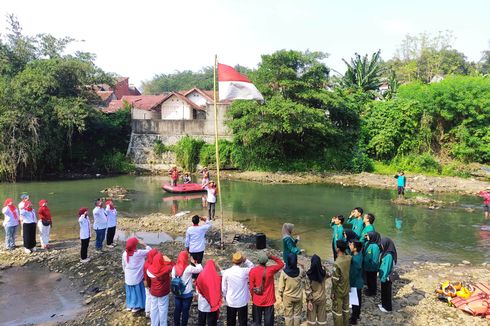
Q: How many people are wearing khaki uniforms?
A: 3